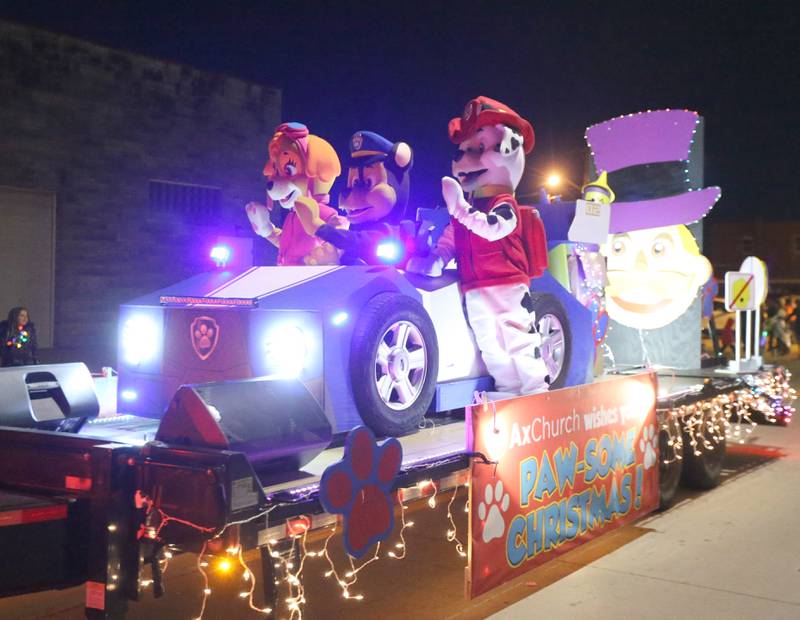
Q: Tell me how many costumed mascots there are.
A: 3